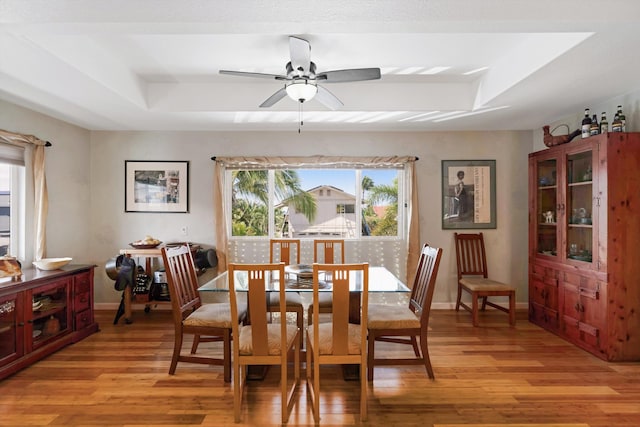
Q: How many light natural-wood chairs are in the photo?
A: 4